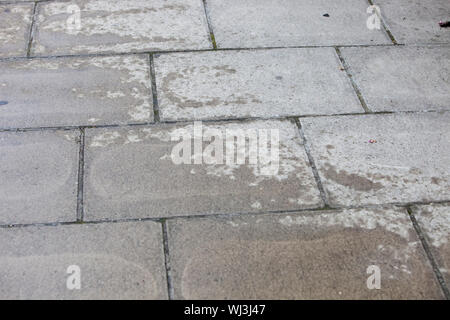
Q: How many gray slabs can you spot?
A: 13